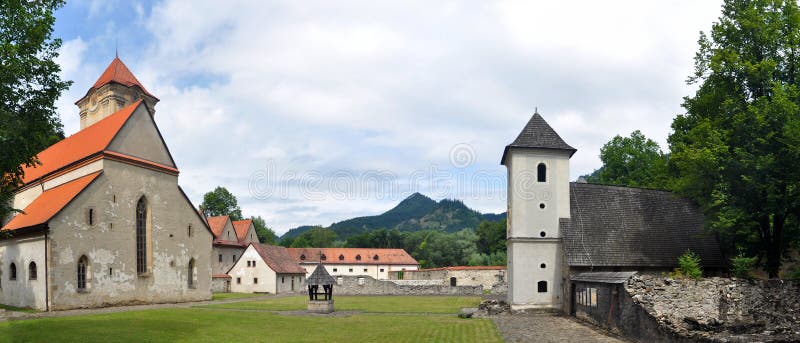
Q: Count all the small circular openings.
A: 3